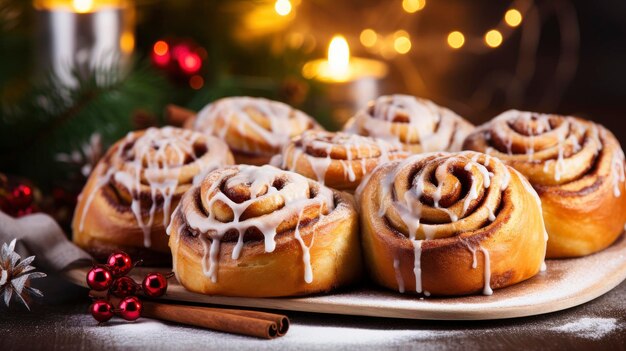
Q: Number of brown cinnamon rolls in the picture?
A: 7